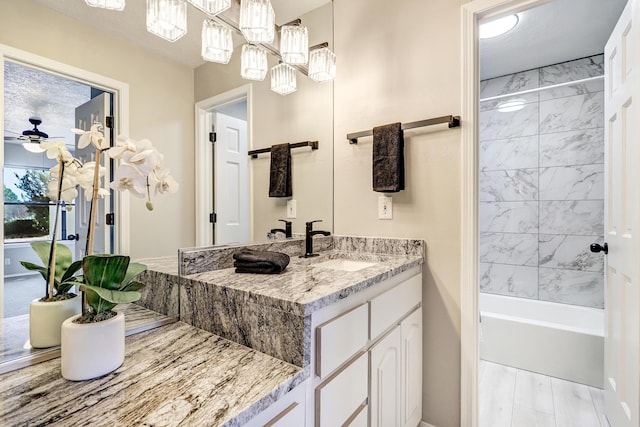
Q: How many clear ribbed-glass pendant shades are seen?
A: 9